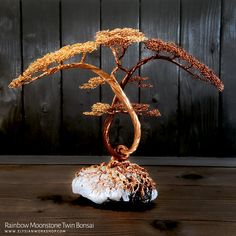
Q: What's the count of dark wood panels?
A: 7